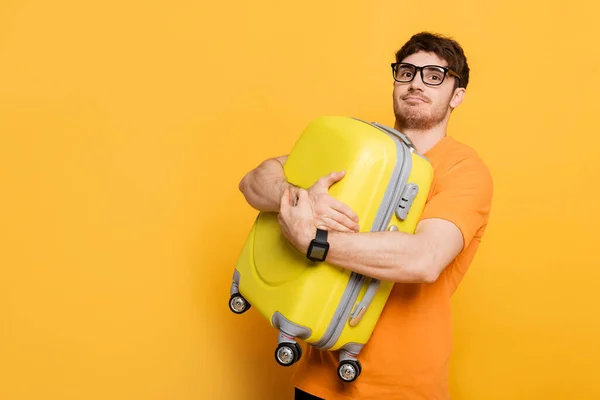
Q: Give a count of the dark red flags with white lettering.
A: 0